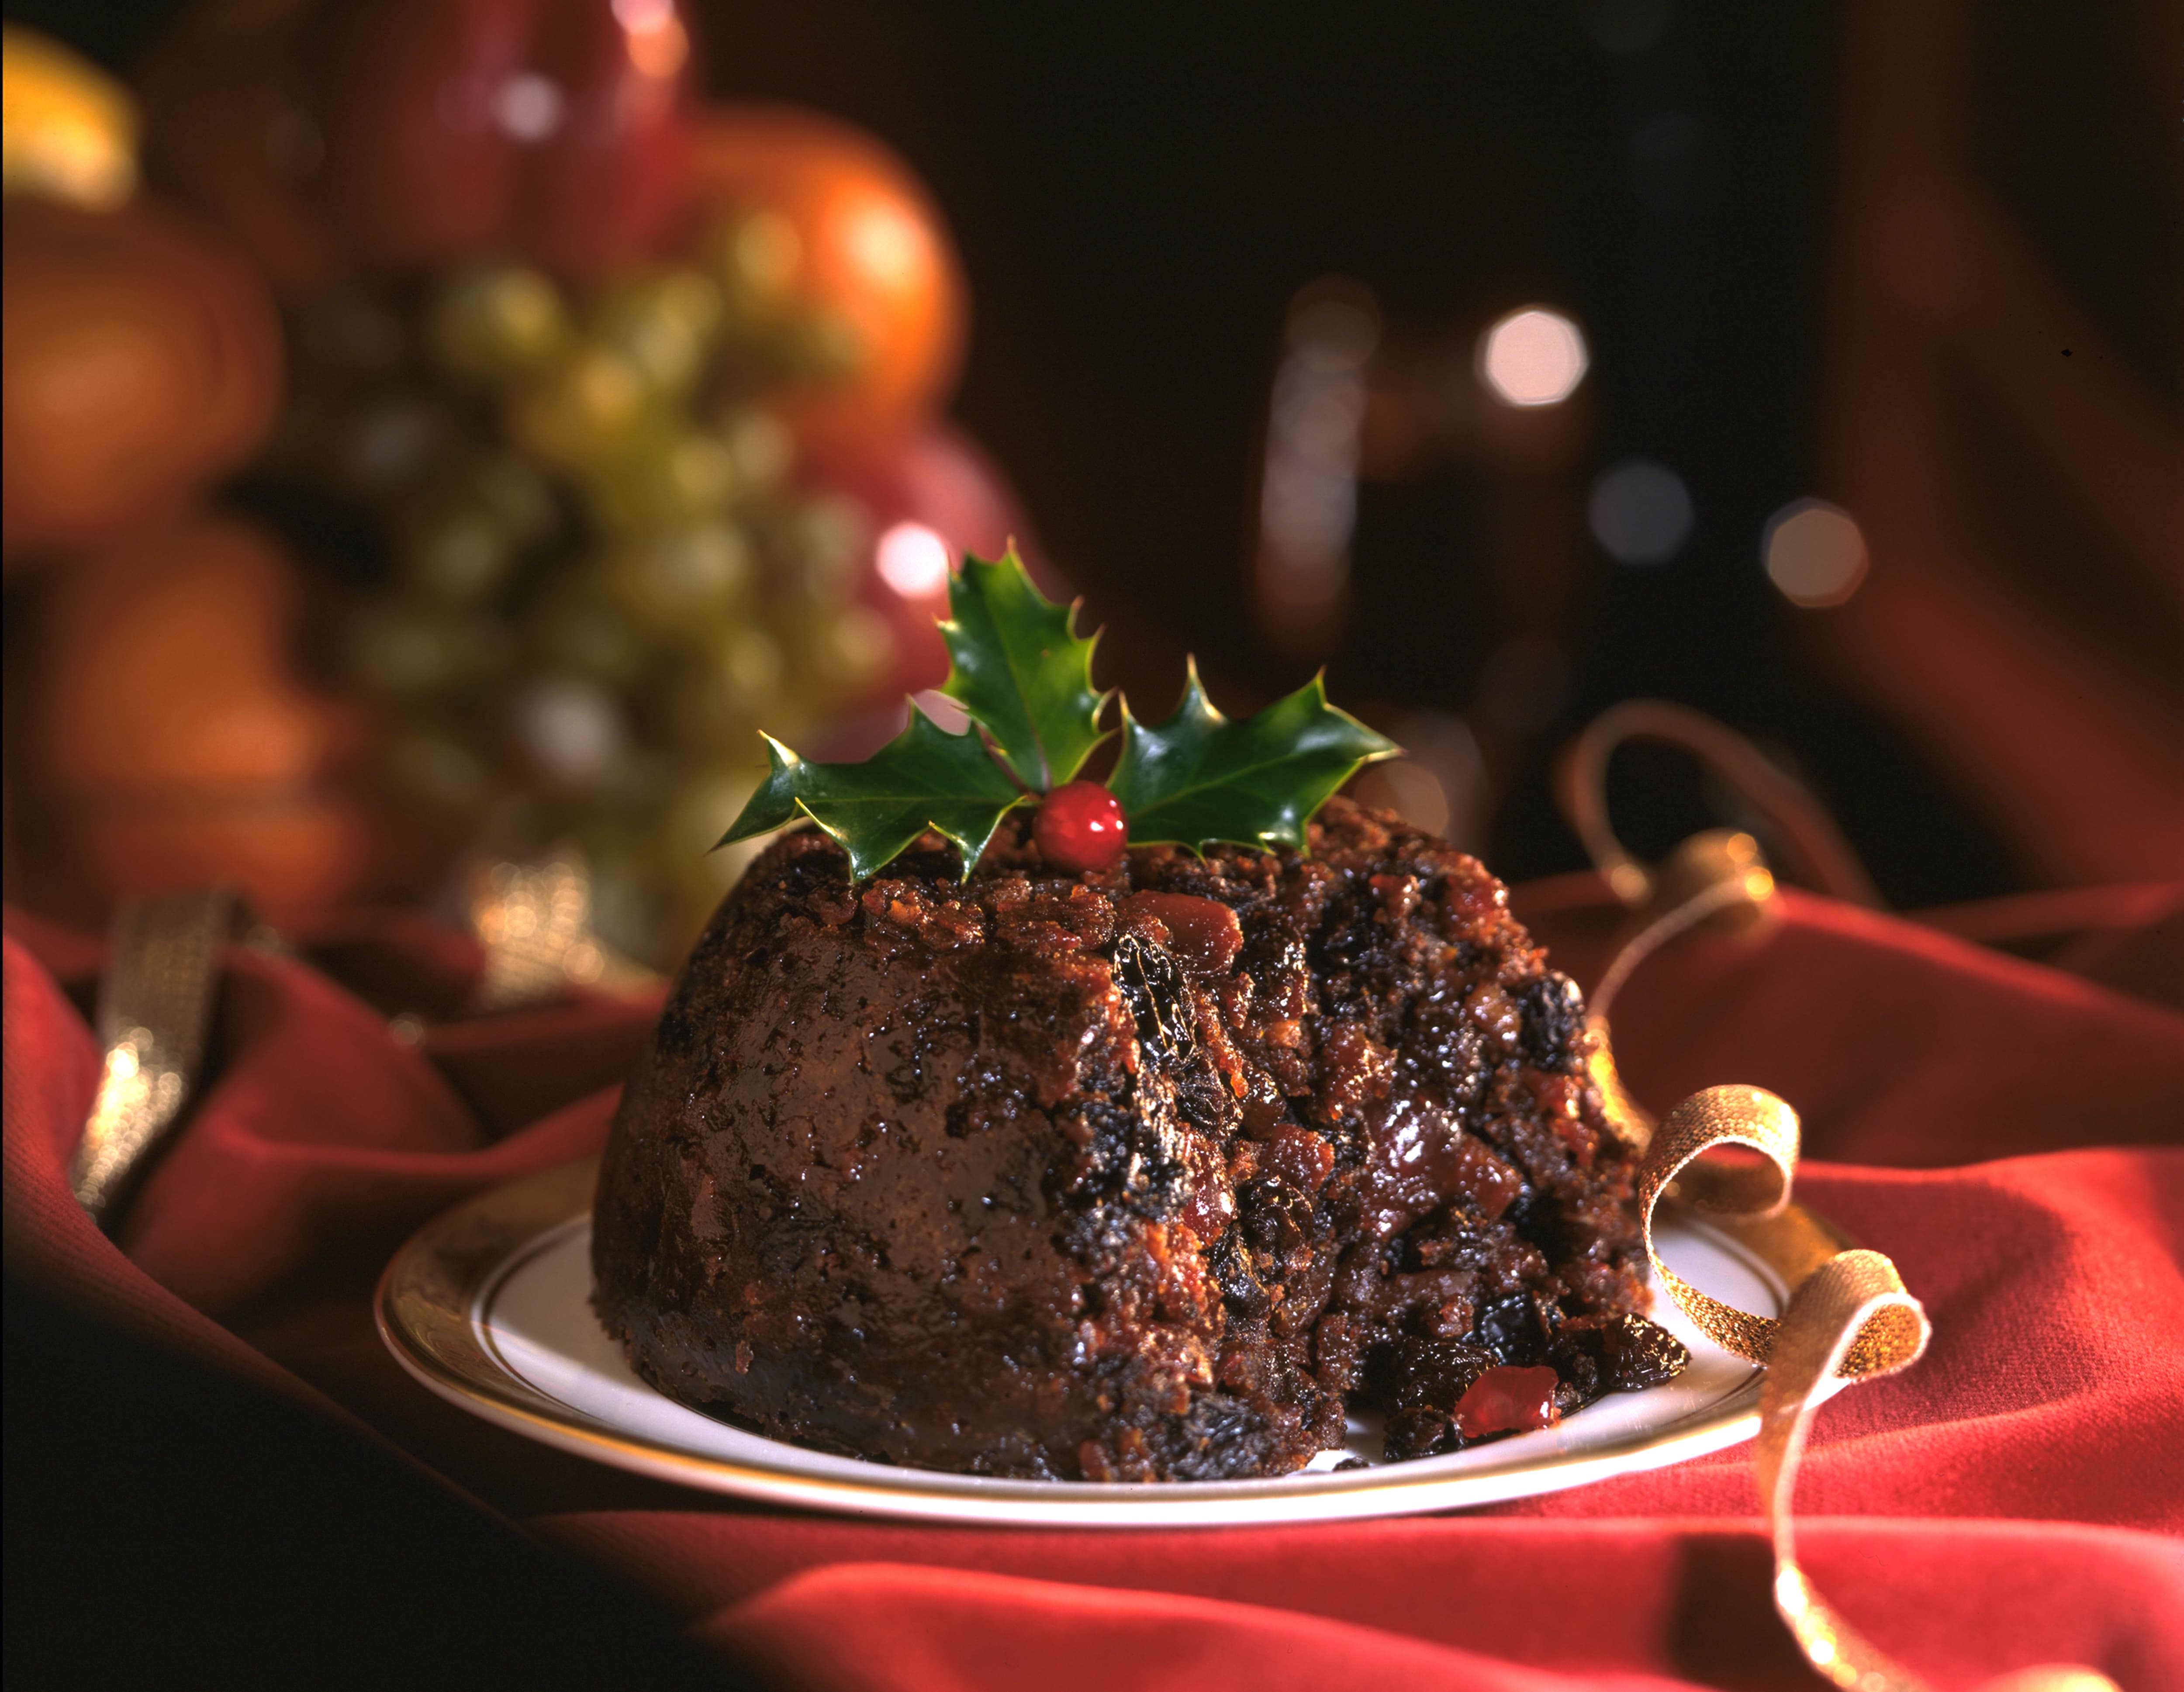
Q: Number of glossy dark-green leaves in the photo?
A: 3